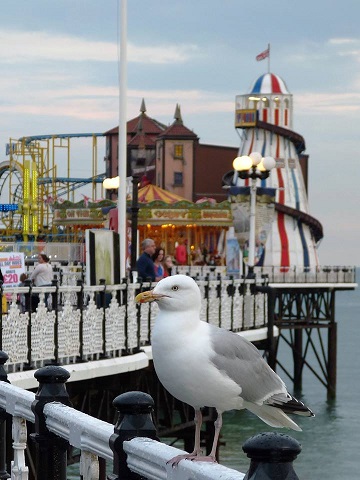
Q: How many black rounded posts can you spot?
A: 4